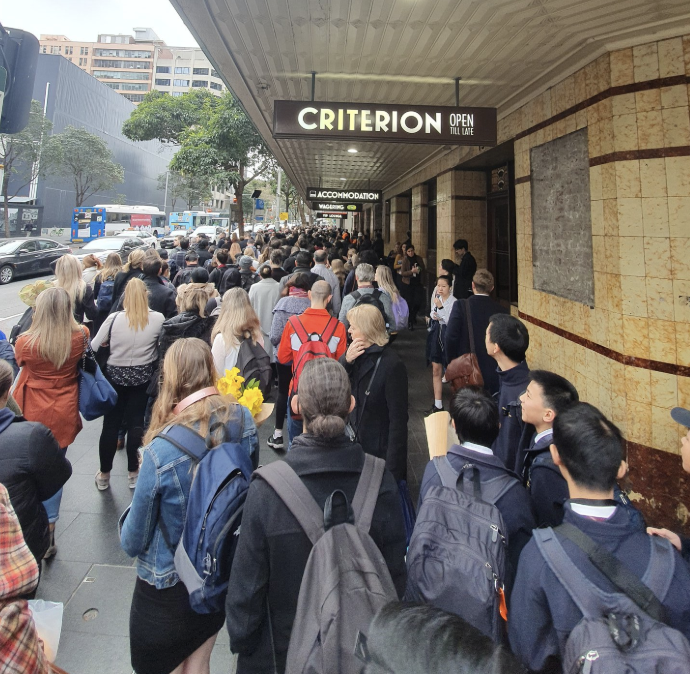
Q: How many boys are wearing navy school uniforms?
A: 4